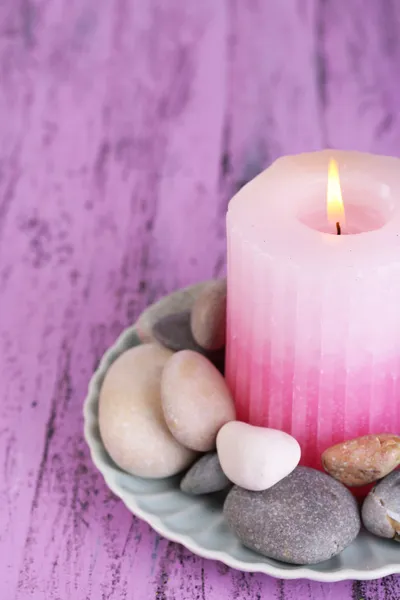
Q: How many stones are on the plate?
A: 10